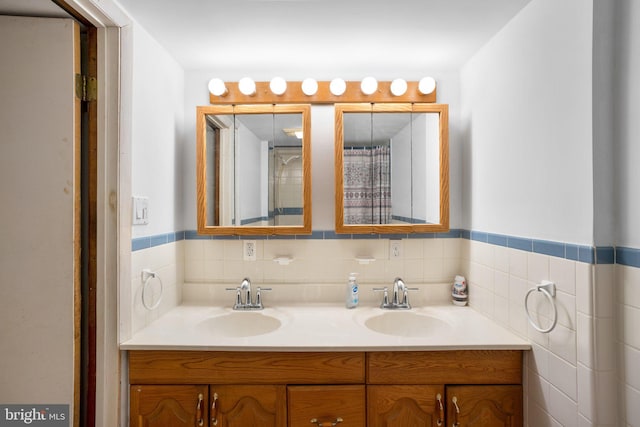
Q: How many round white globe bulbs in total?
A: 8